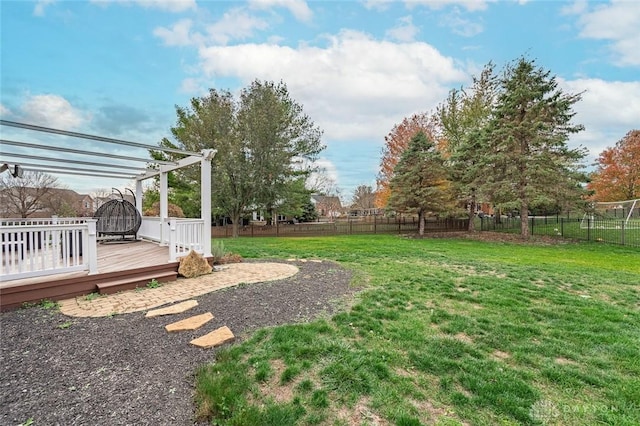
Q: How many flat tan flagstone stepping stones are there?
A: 3